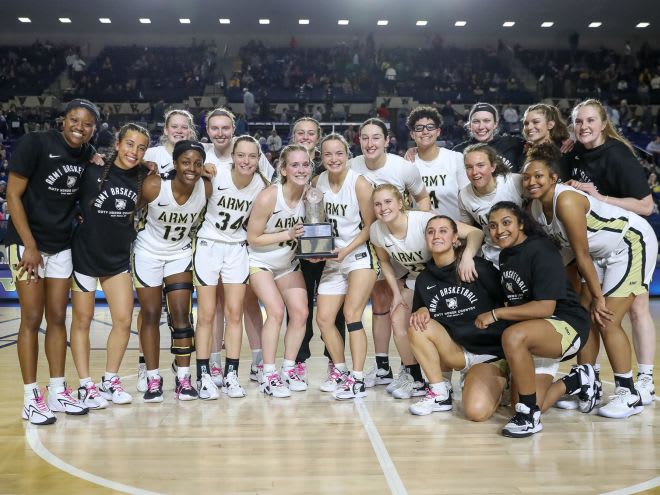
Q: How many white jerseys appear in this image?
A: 11